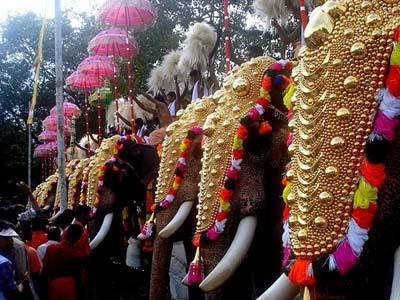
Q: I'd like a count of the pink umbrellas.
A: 8